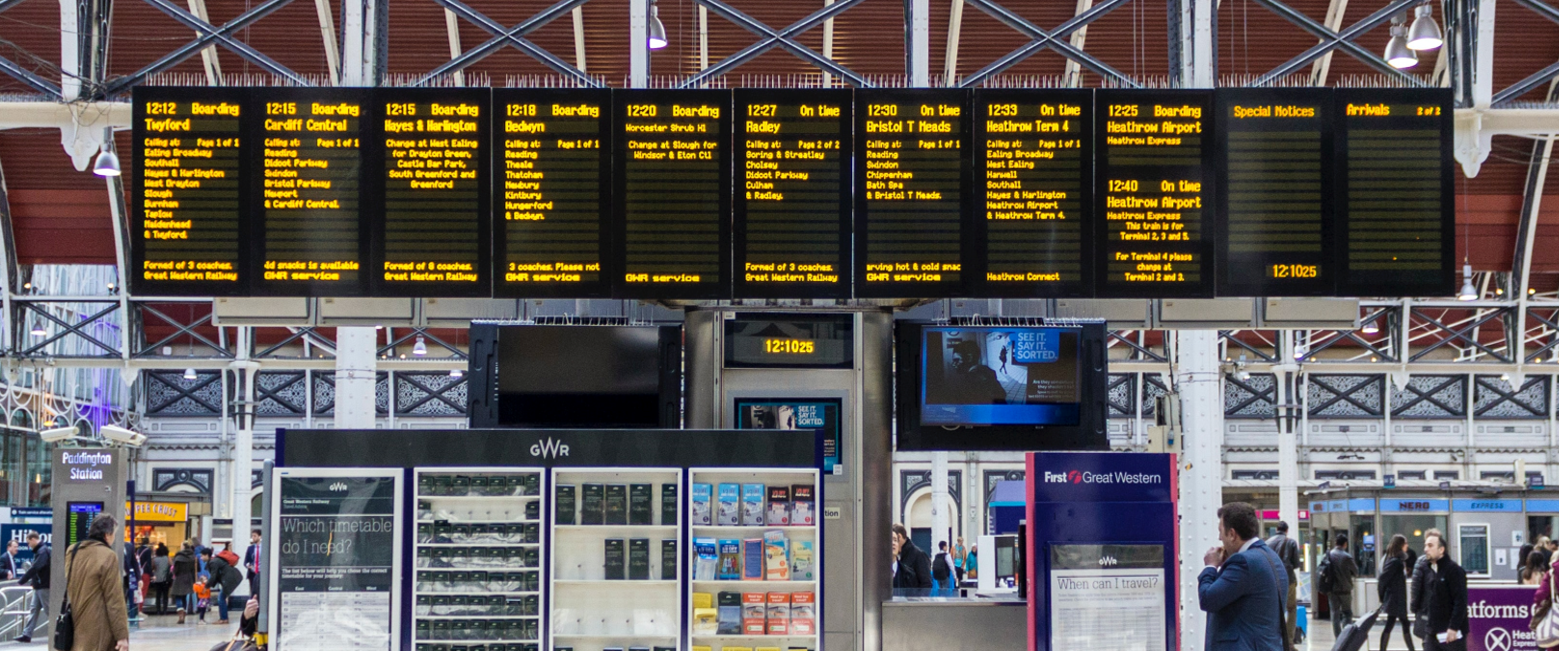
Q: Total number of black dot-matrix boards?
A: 11